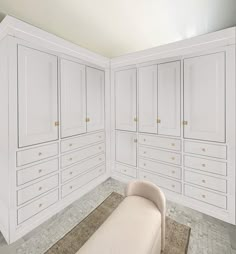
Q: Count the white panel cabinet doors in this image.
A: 8